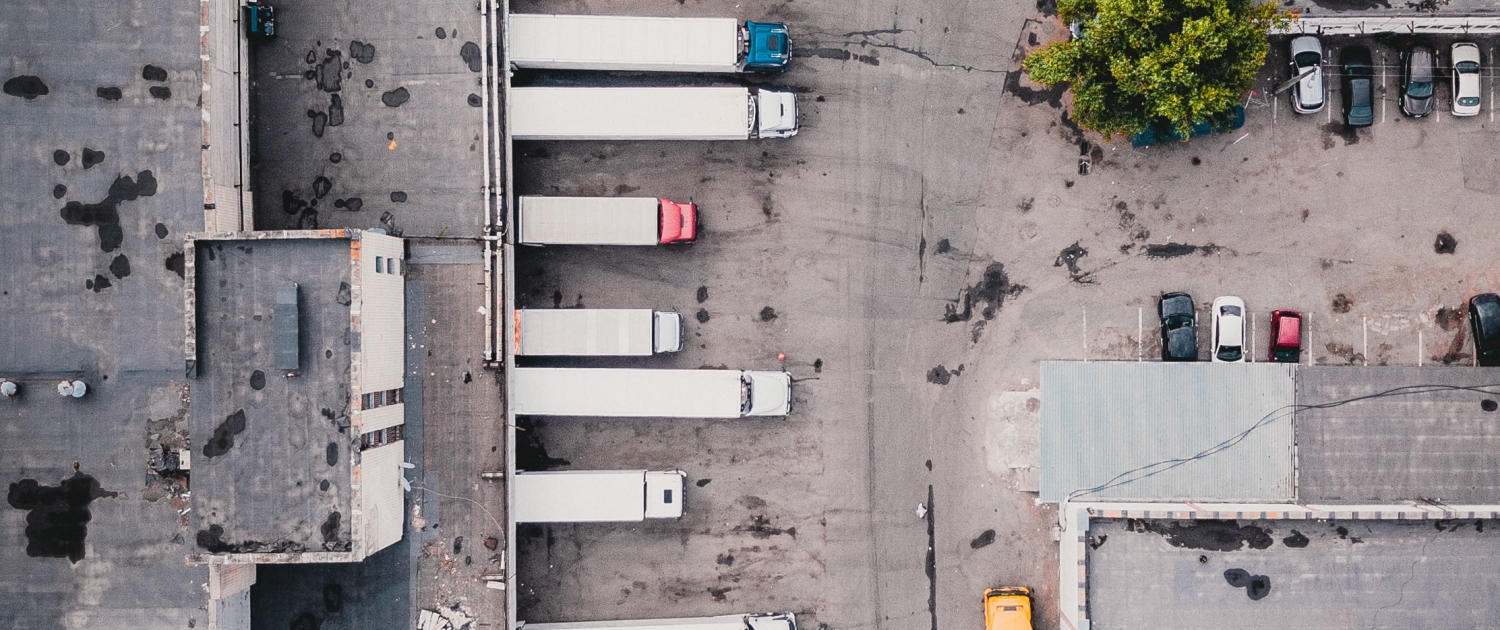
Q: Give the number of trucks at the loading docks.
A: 7